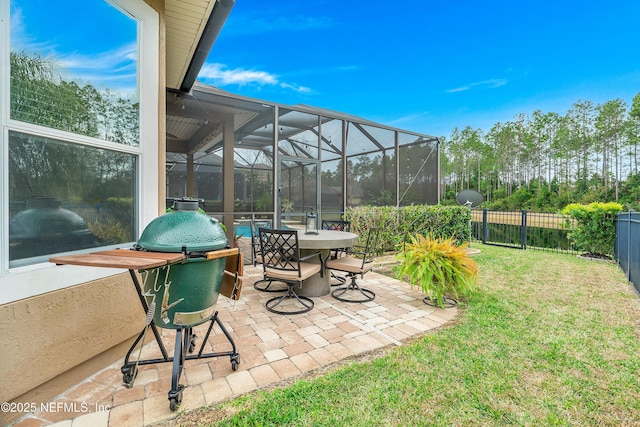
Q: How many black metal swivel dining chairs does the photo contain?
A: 4